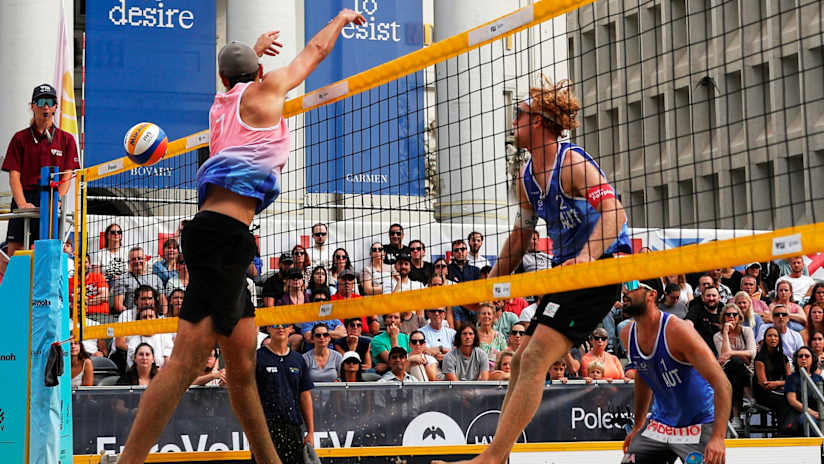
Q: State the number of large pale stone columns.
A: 3